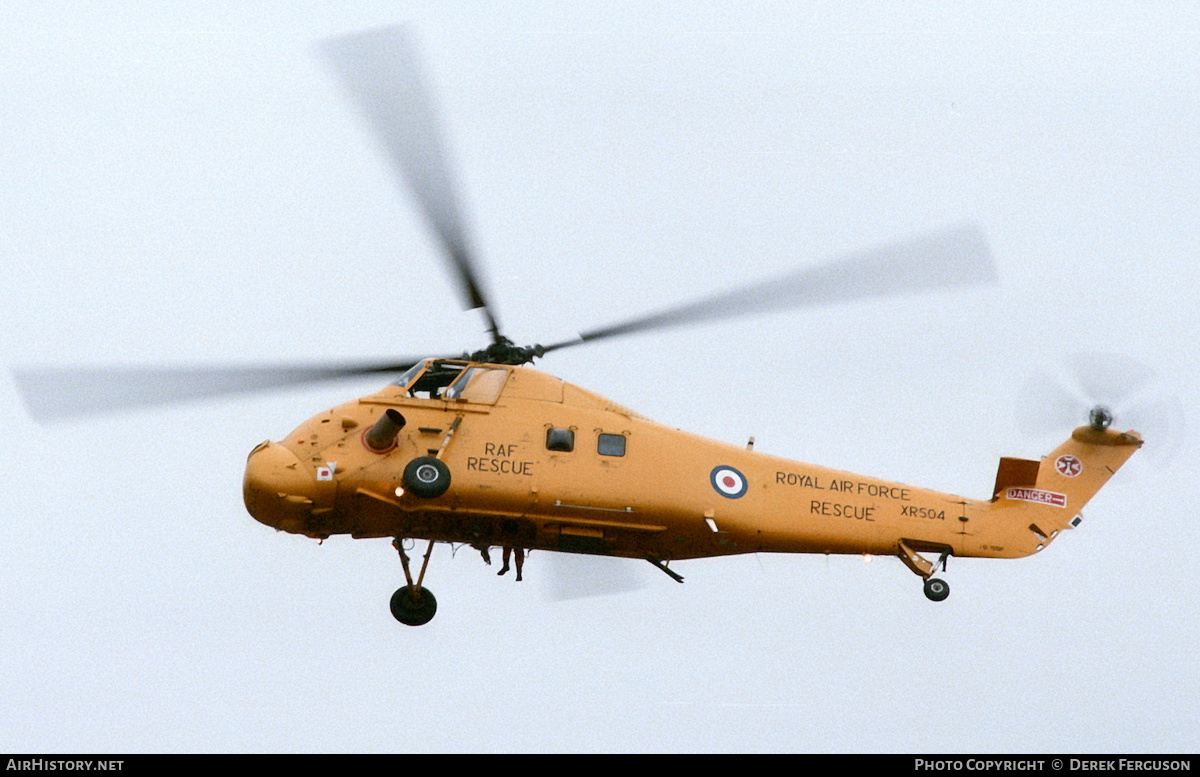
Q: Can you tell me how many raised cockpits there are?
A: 1